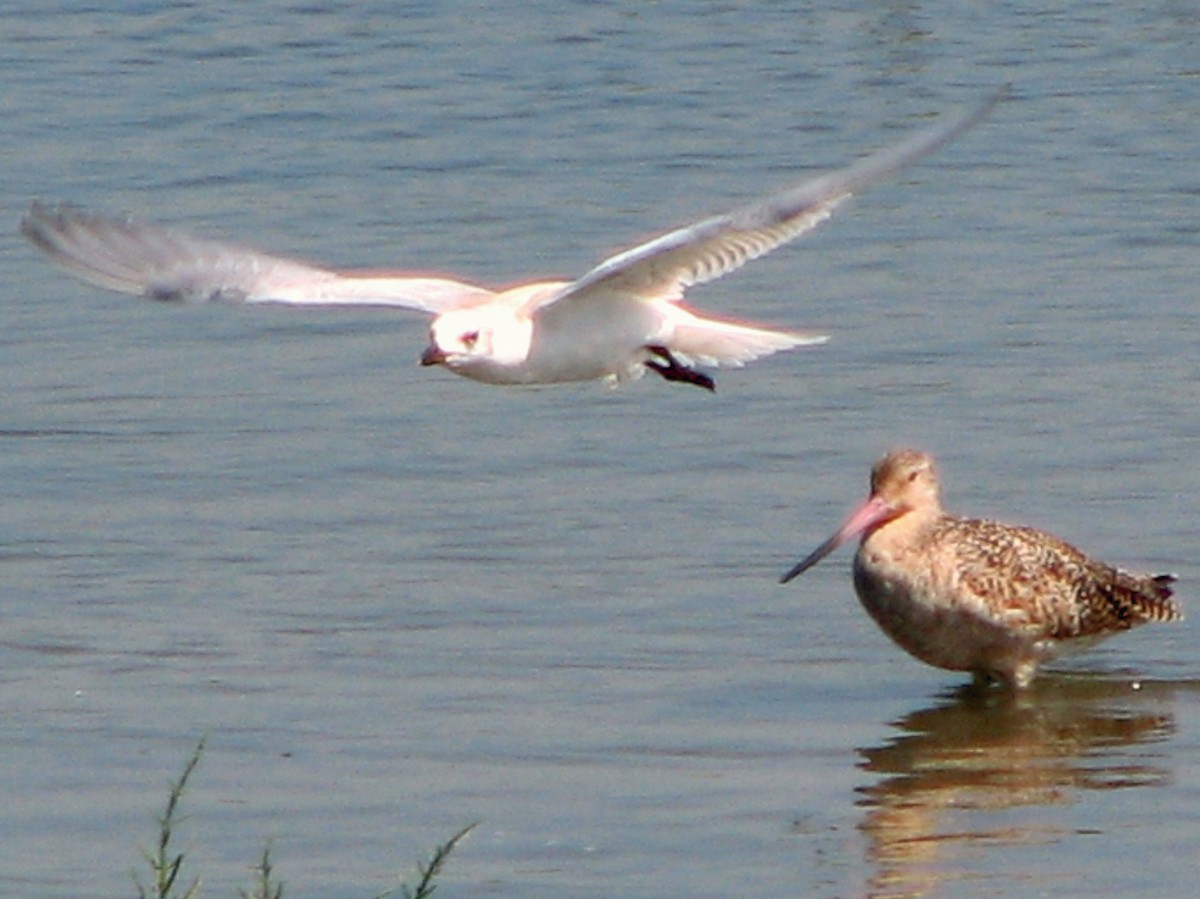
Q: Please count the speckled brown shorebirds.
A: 1